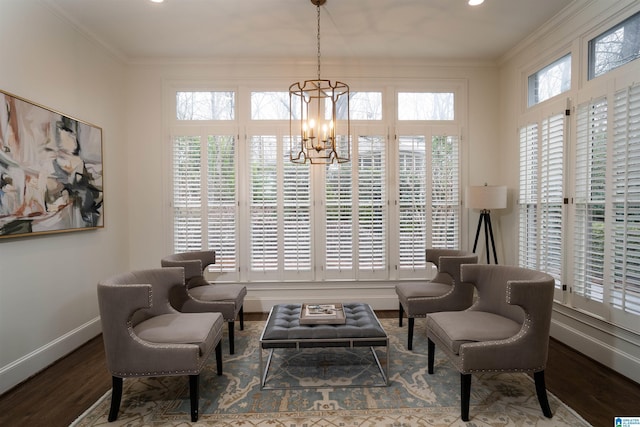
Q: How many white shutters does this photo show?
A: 12